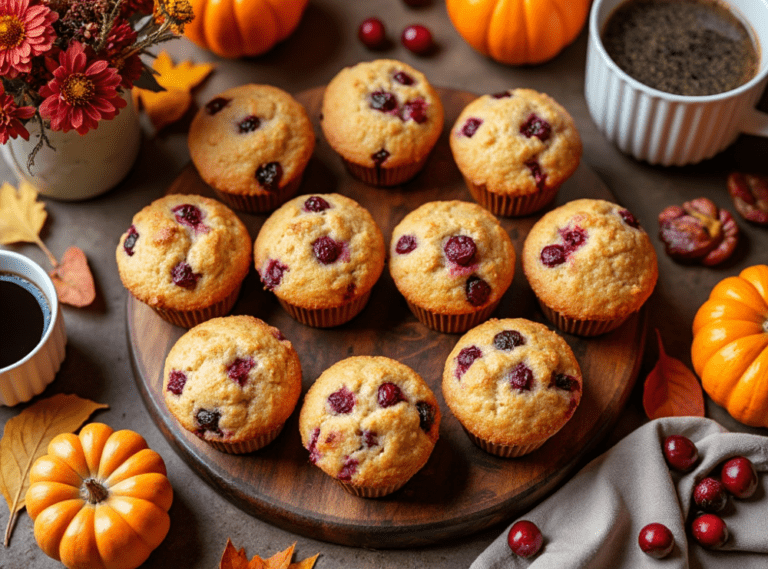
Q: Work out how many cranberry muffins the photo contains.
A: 10